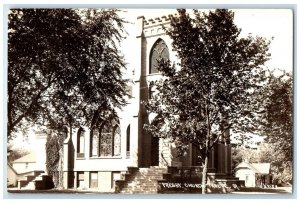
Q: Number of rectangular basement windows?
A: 3